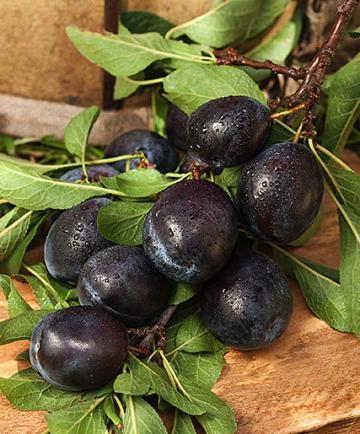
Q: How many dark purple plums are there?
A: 10